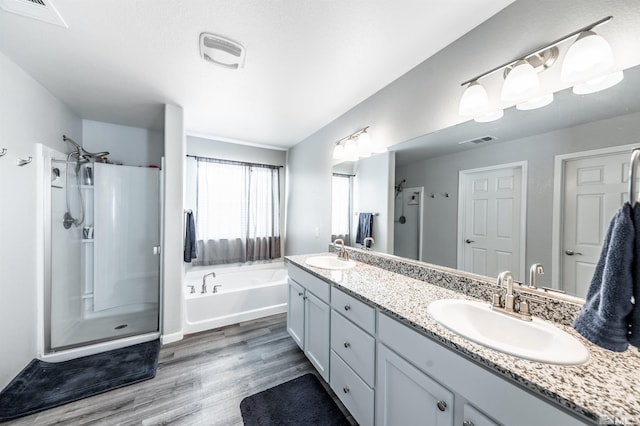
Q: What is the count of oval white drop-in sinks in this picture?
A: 2